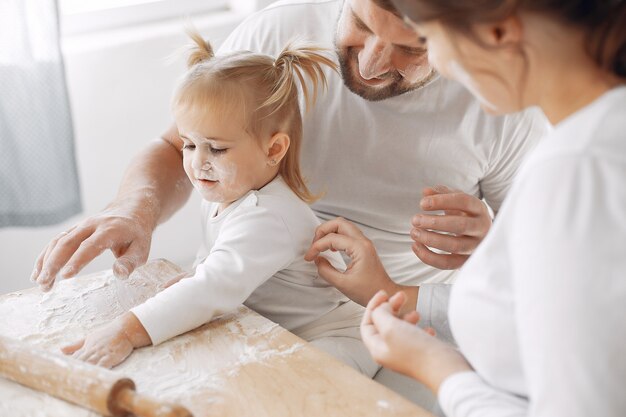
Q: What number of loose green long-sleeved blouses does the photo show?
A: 0